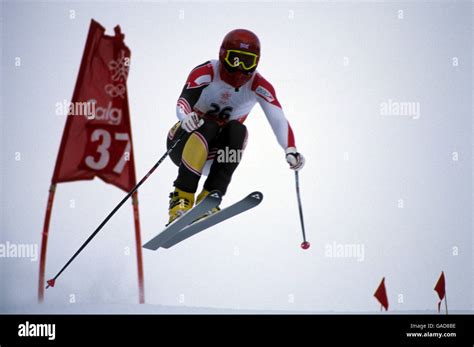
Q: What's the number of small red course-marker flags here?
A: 2